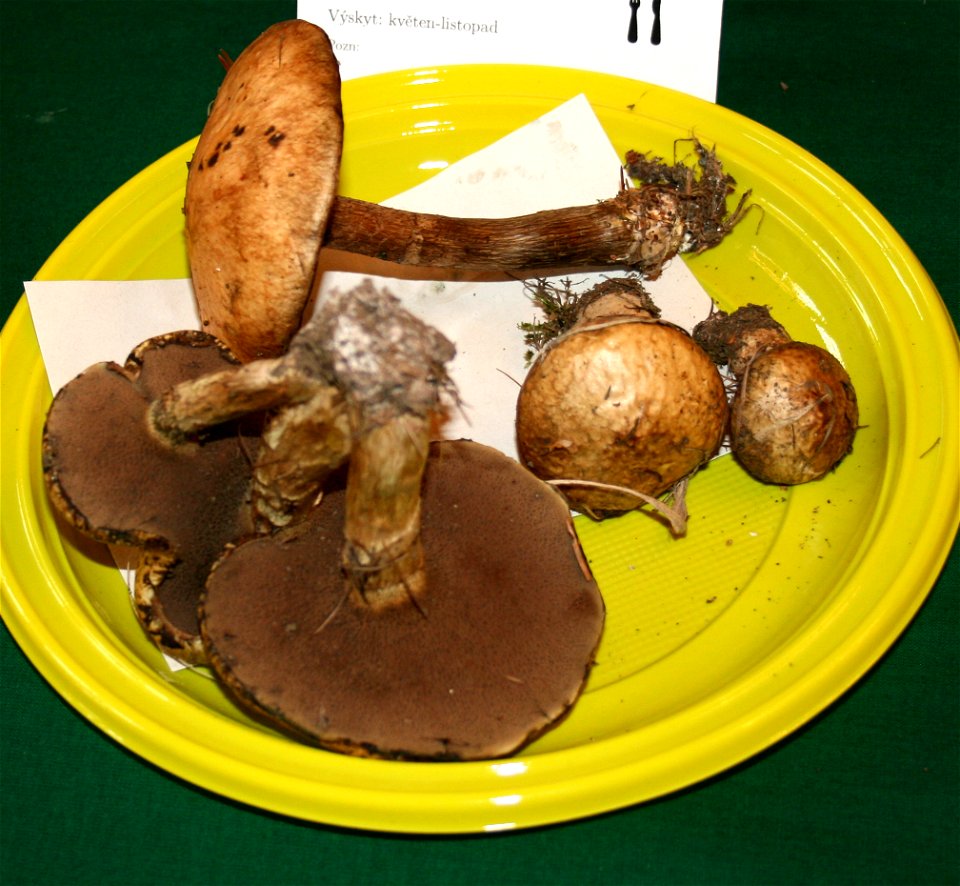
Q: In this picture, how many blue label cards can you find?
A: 0